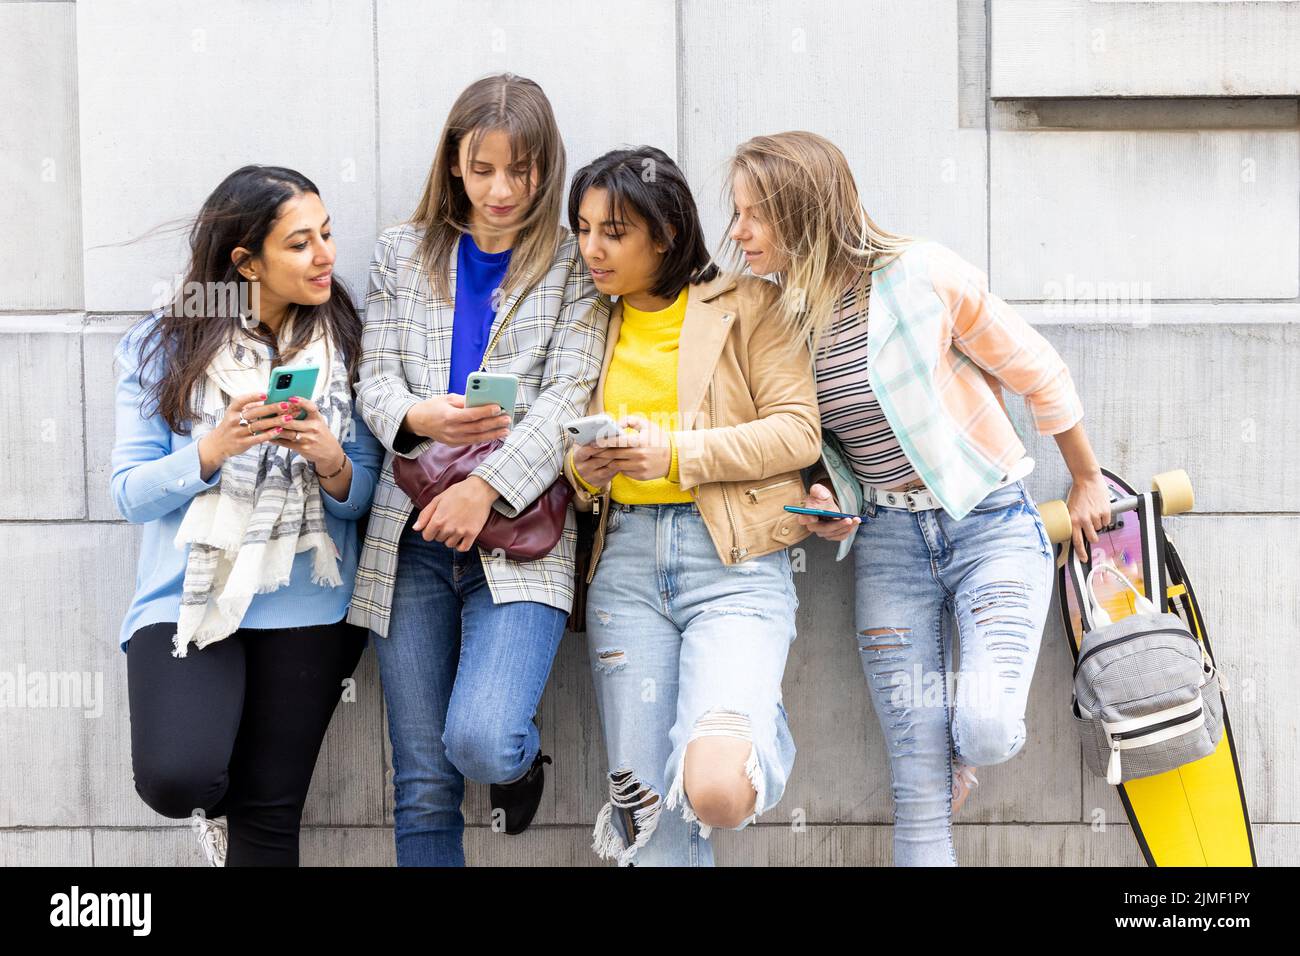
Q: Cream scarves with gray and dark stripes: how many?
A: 1